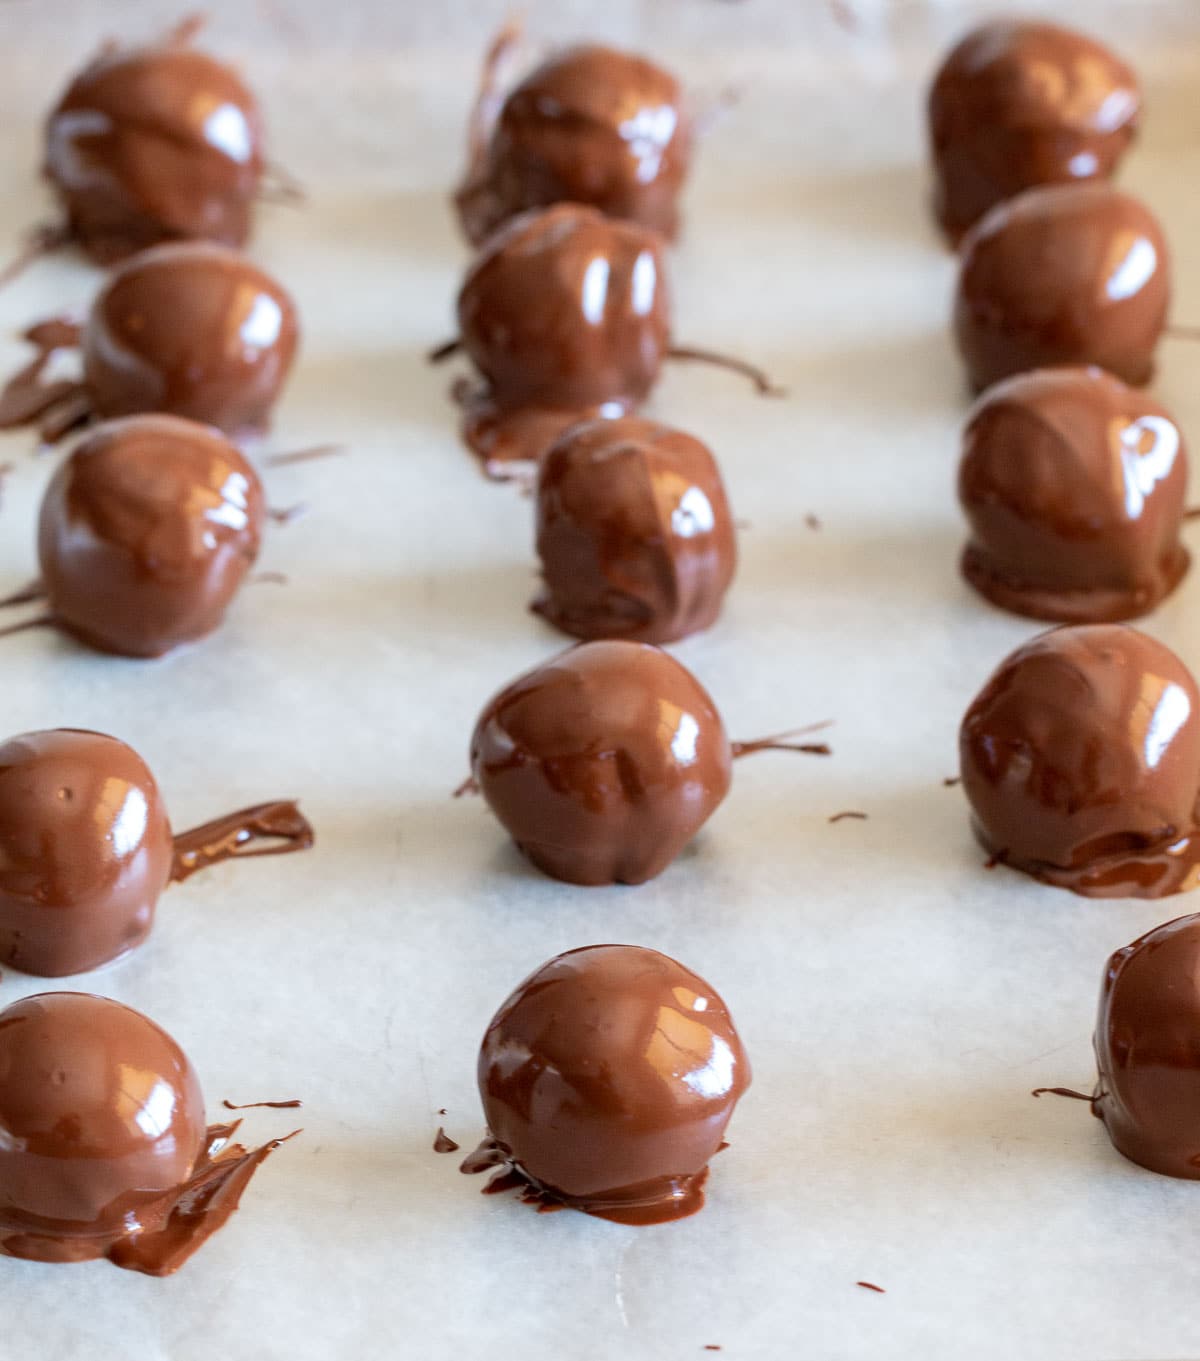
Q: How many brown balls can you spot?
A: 15